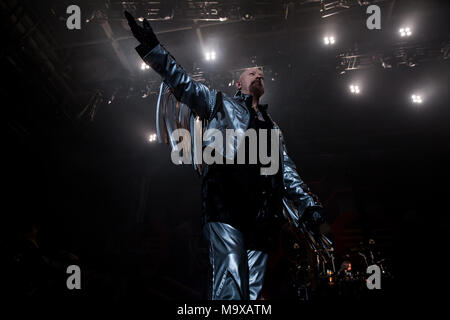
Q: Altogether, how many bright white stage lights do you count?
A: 7